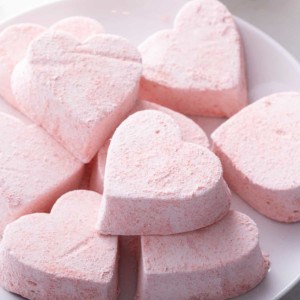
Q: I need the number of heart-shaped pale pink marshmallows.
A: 9